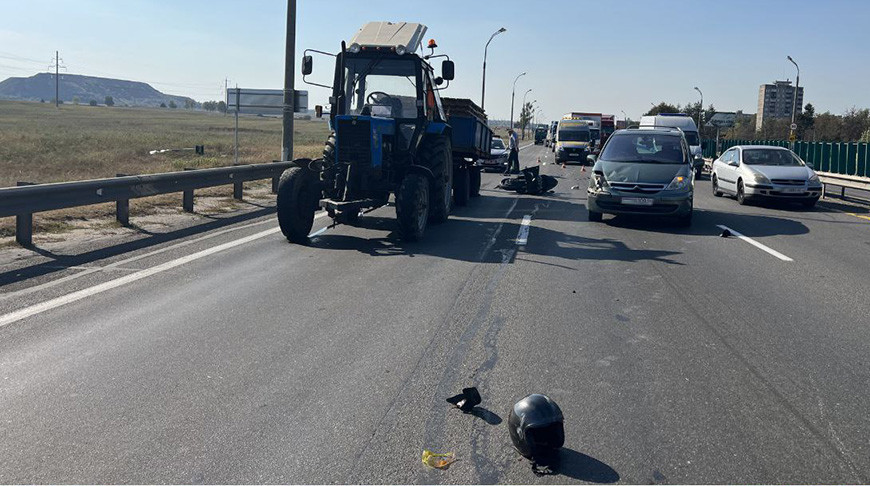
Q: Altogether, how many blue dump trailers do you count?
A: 1